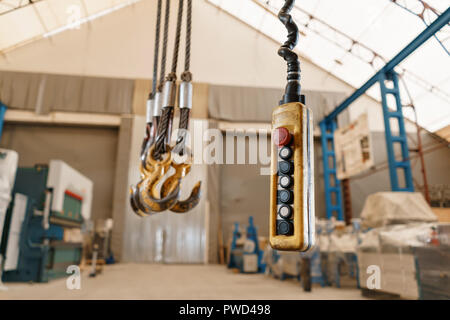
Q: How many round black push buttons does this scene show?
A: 3